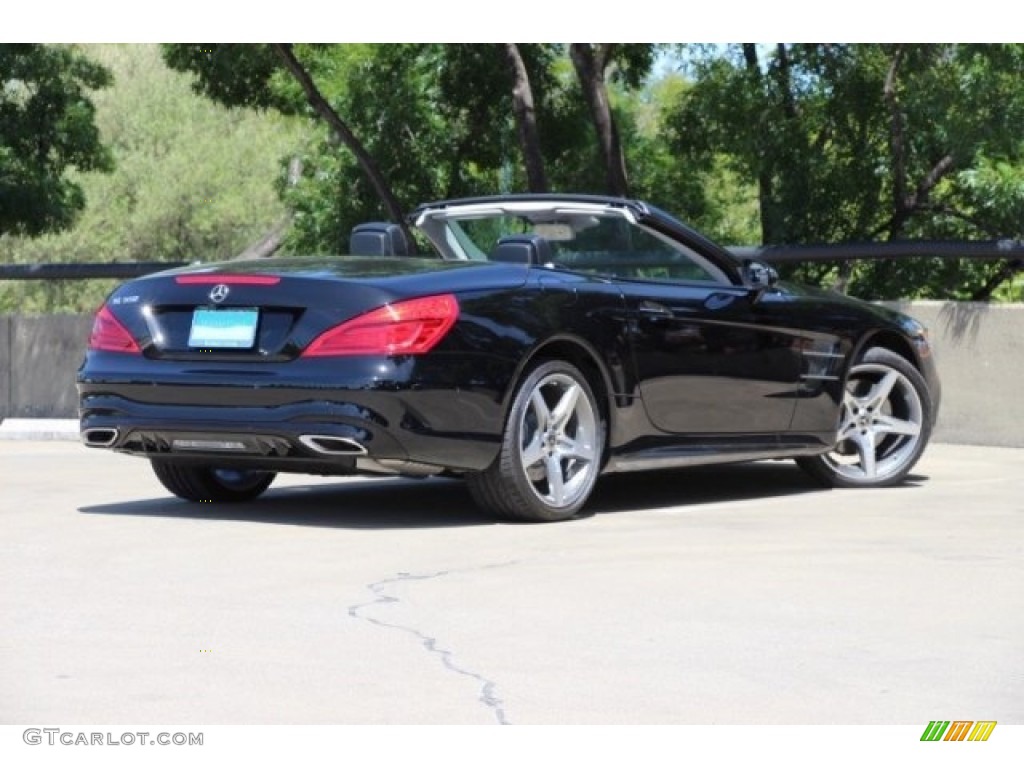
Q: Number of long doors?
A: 1